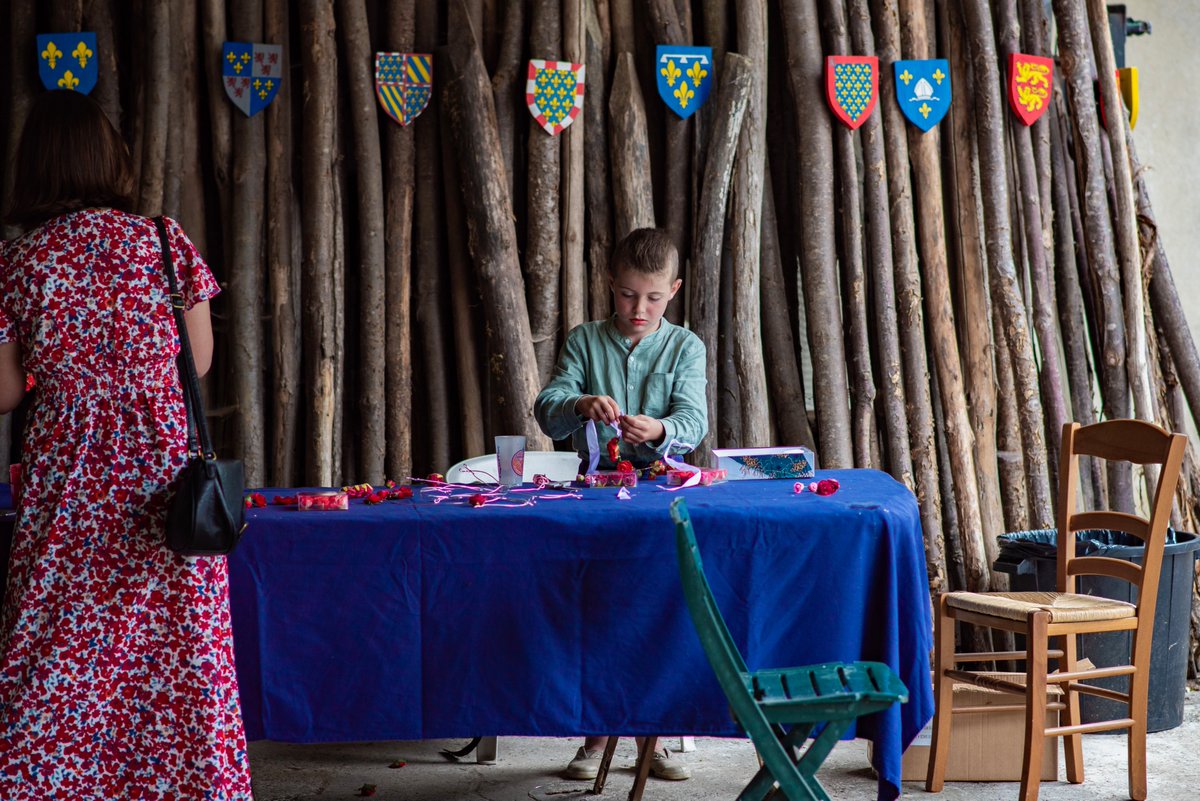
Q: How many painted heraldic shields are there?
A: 9